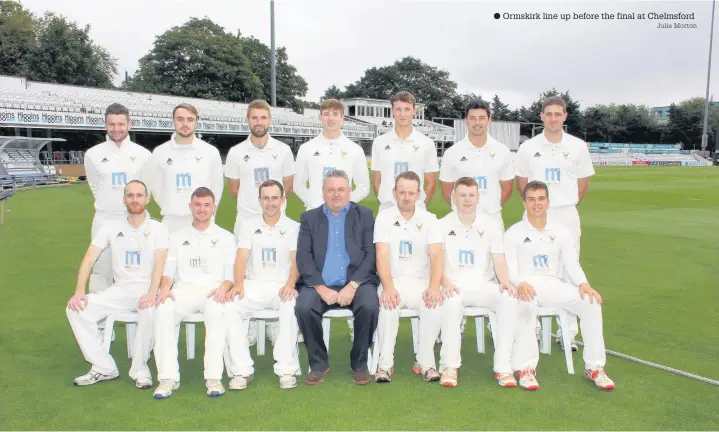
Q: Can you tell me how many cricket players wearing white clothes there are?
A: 13